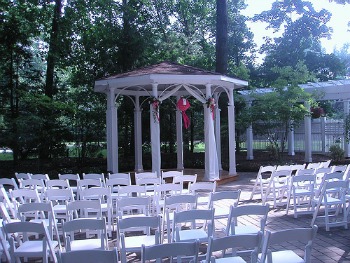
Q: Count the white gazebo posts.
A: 8